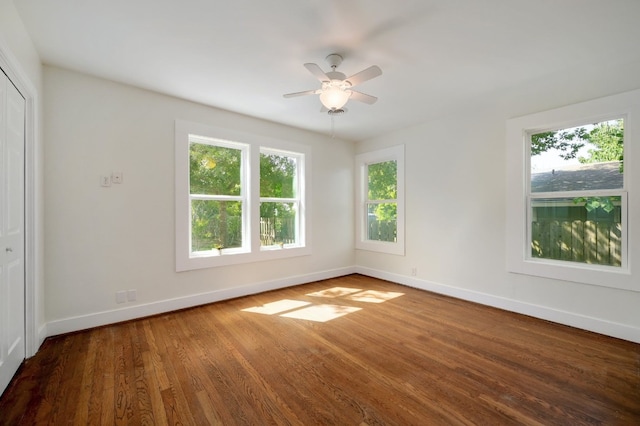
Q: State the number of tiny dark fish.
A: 0